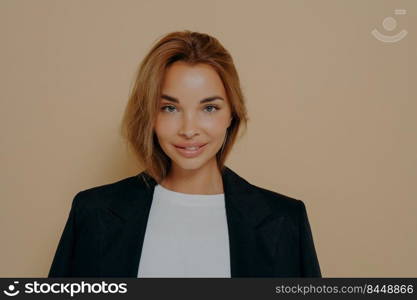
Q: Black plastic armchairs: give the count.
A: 0